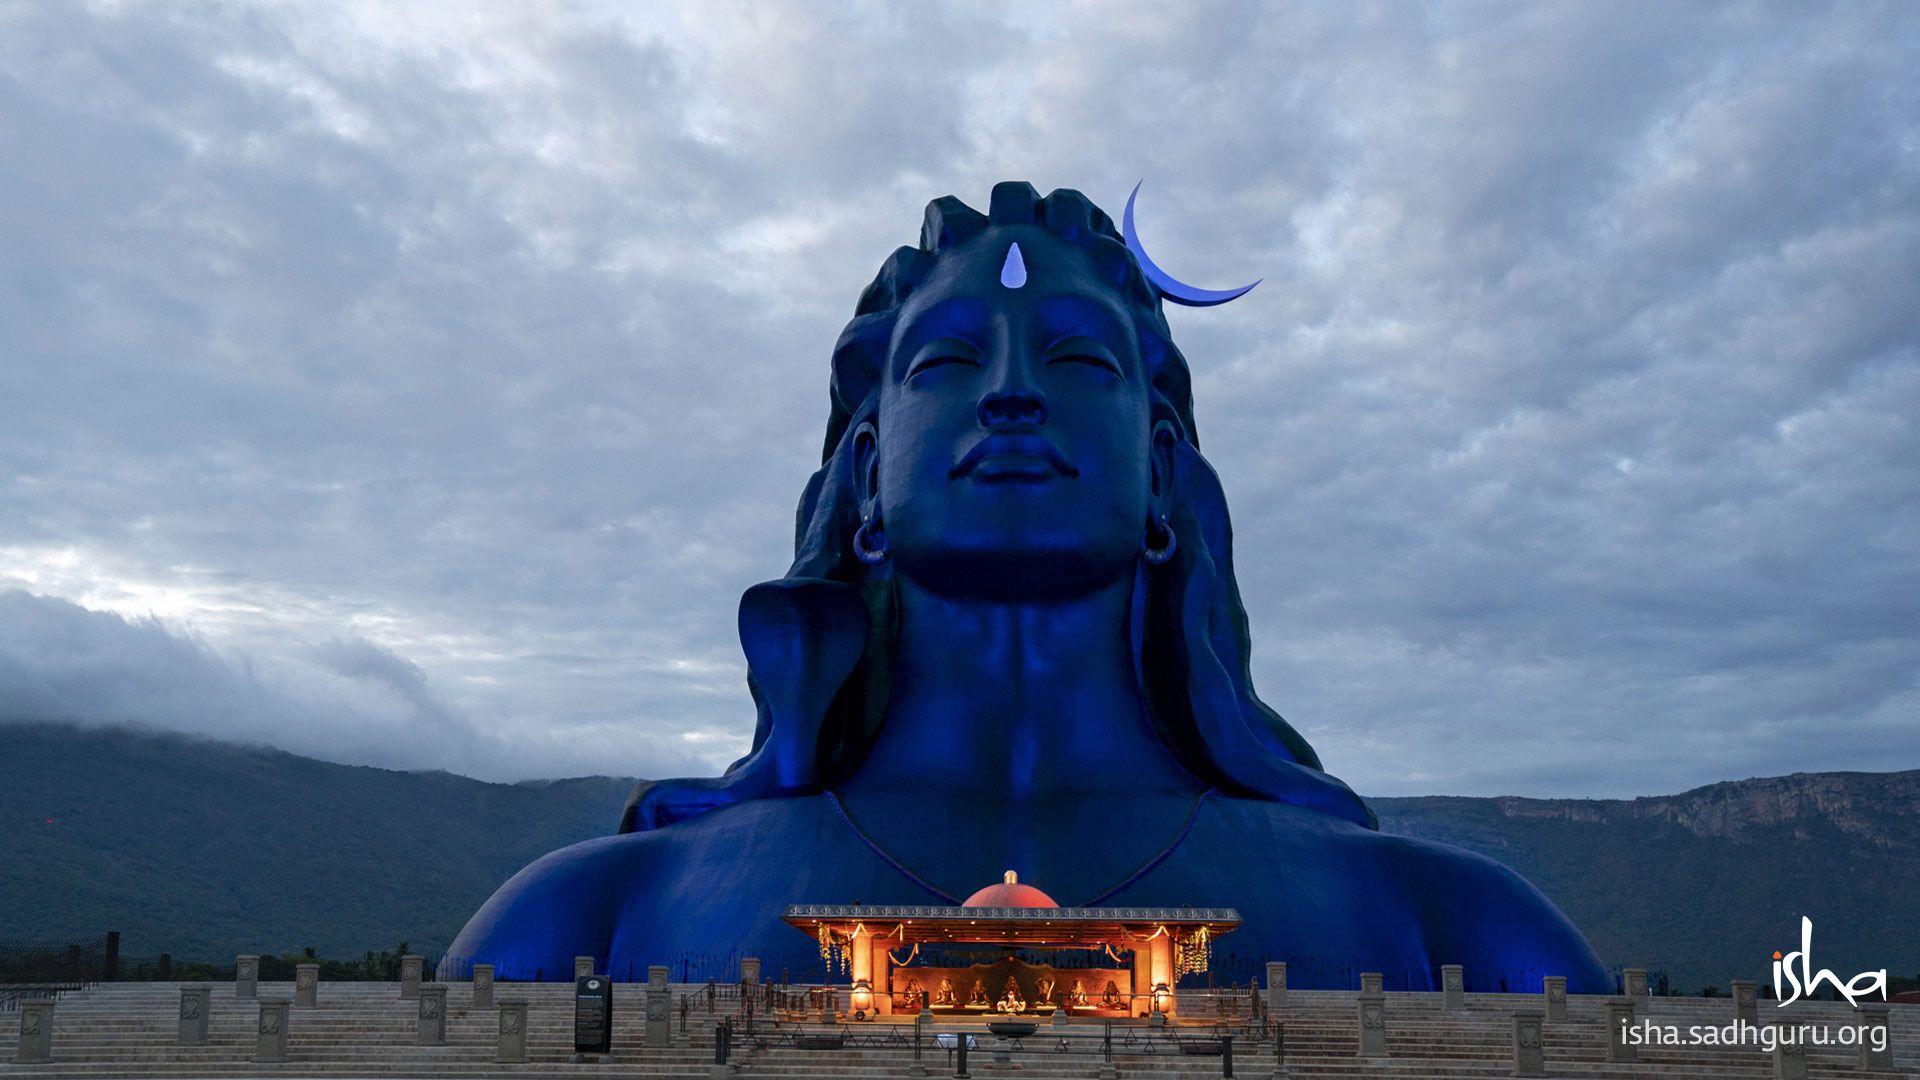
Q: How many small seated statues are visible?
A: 7